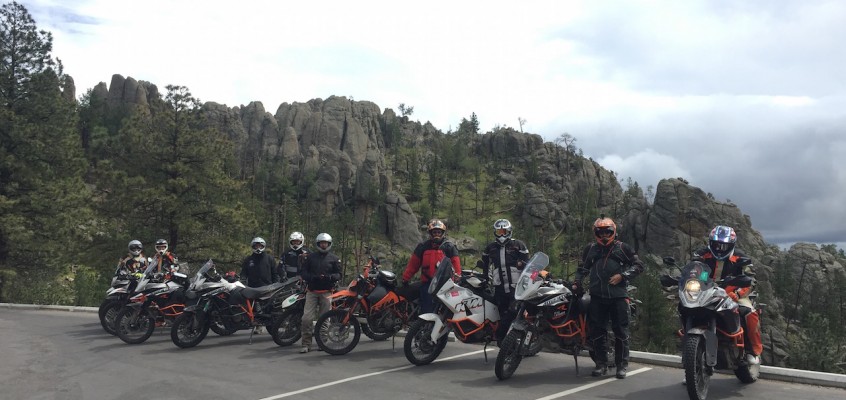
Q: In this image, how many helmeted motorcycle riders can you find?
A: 9